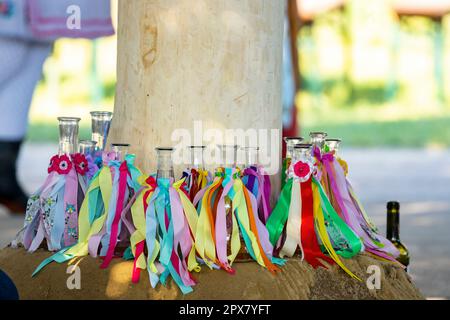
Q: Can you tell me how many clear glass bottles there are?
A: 12